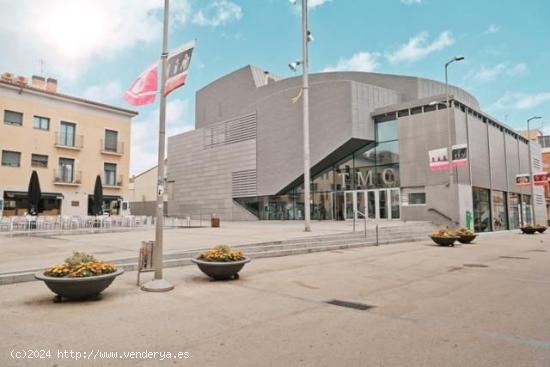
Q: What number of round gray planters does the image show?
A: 6